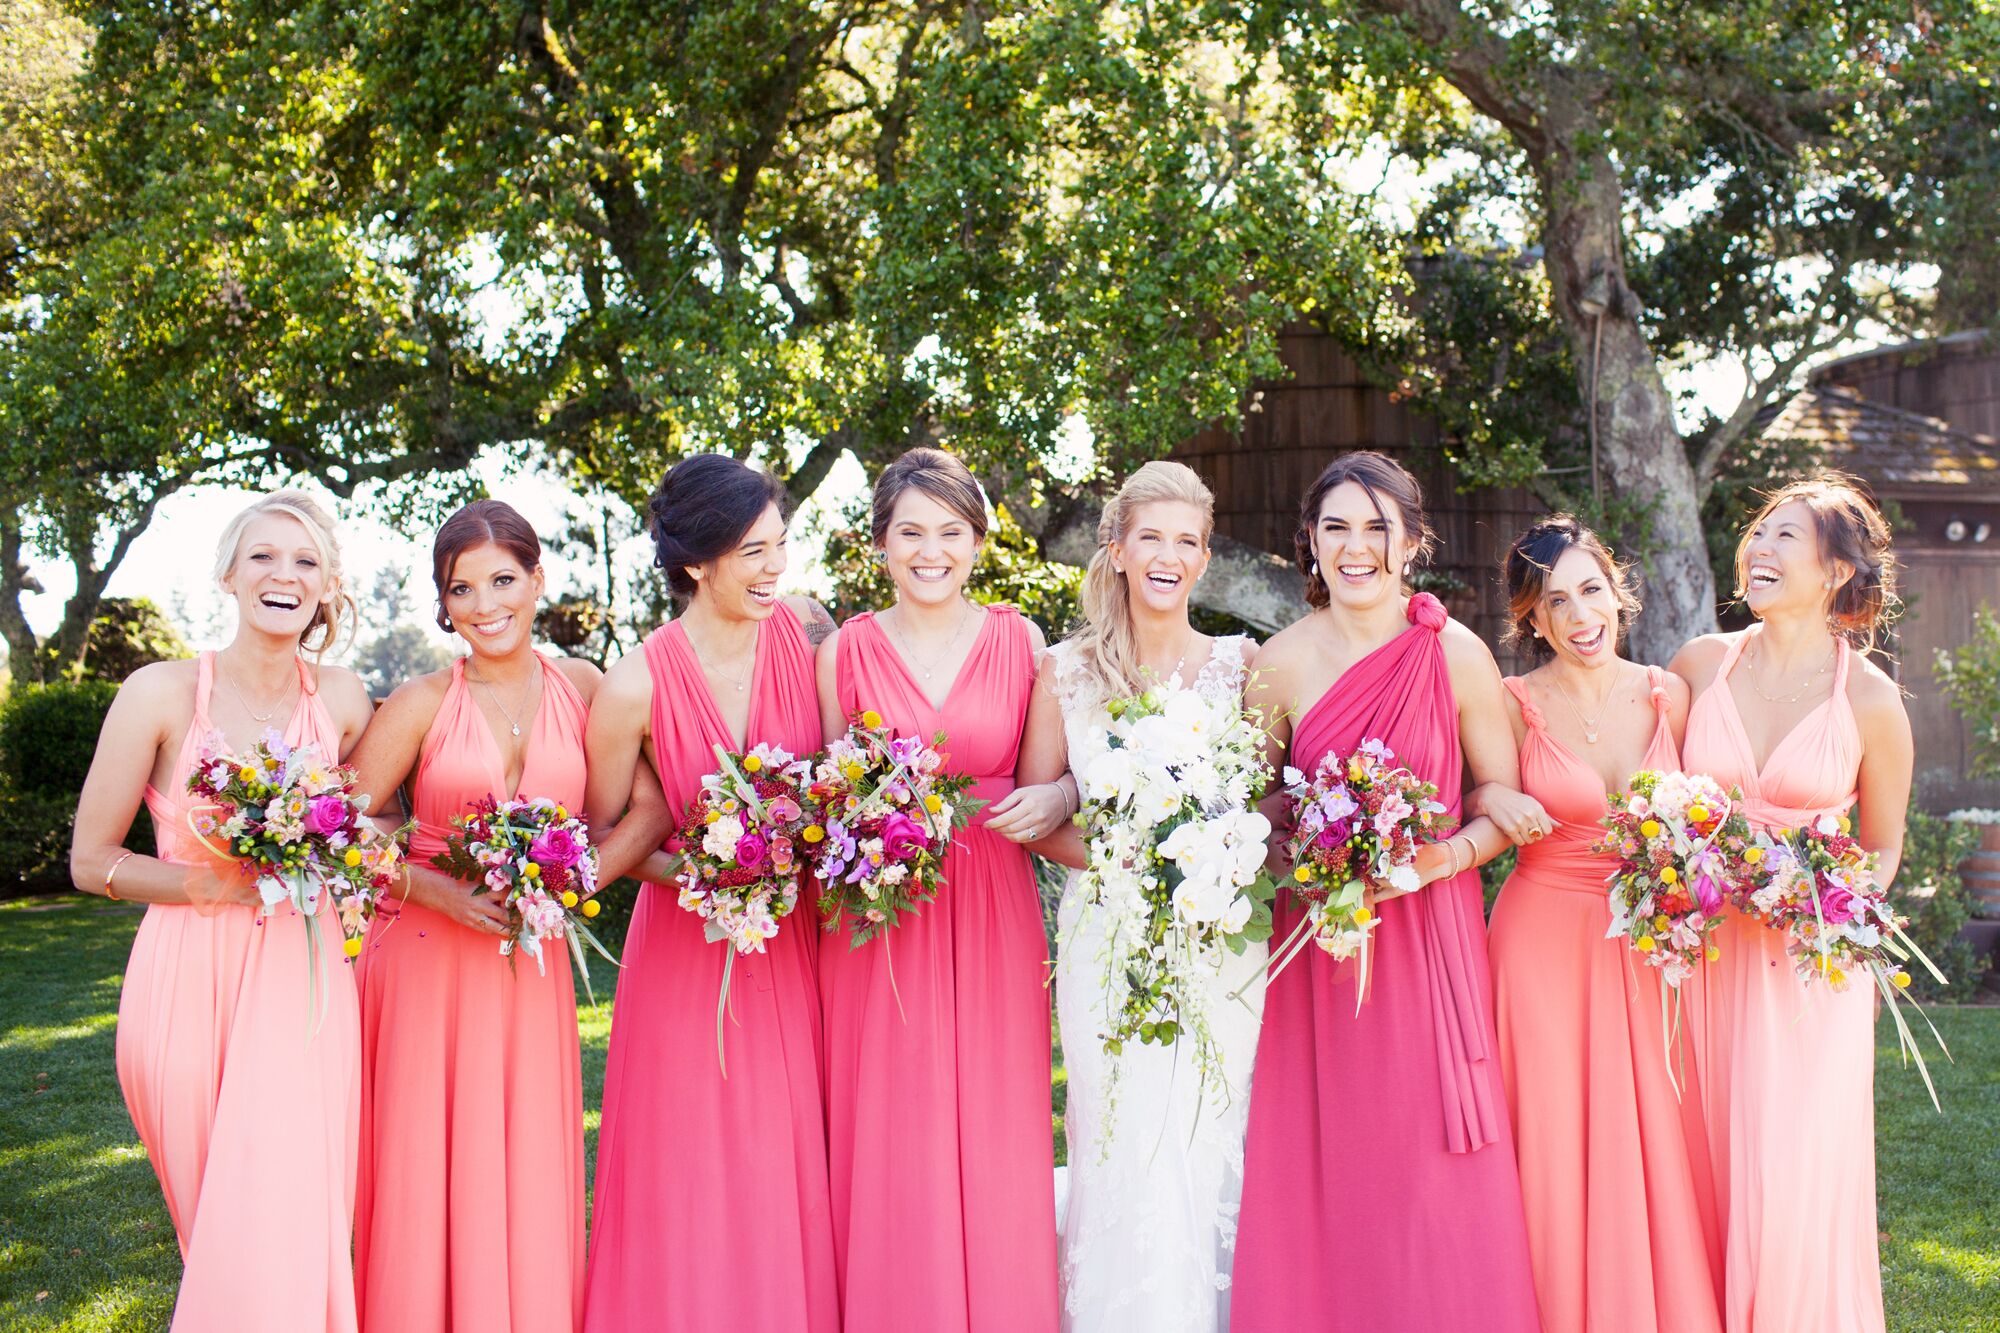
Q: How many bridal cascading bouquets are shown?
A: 1